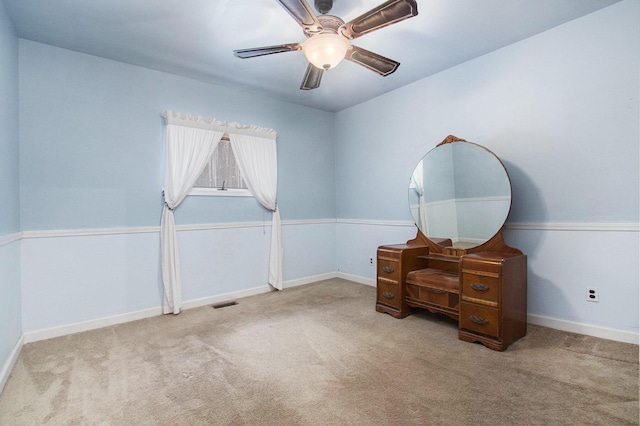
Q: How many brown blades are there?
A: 5